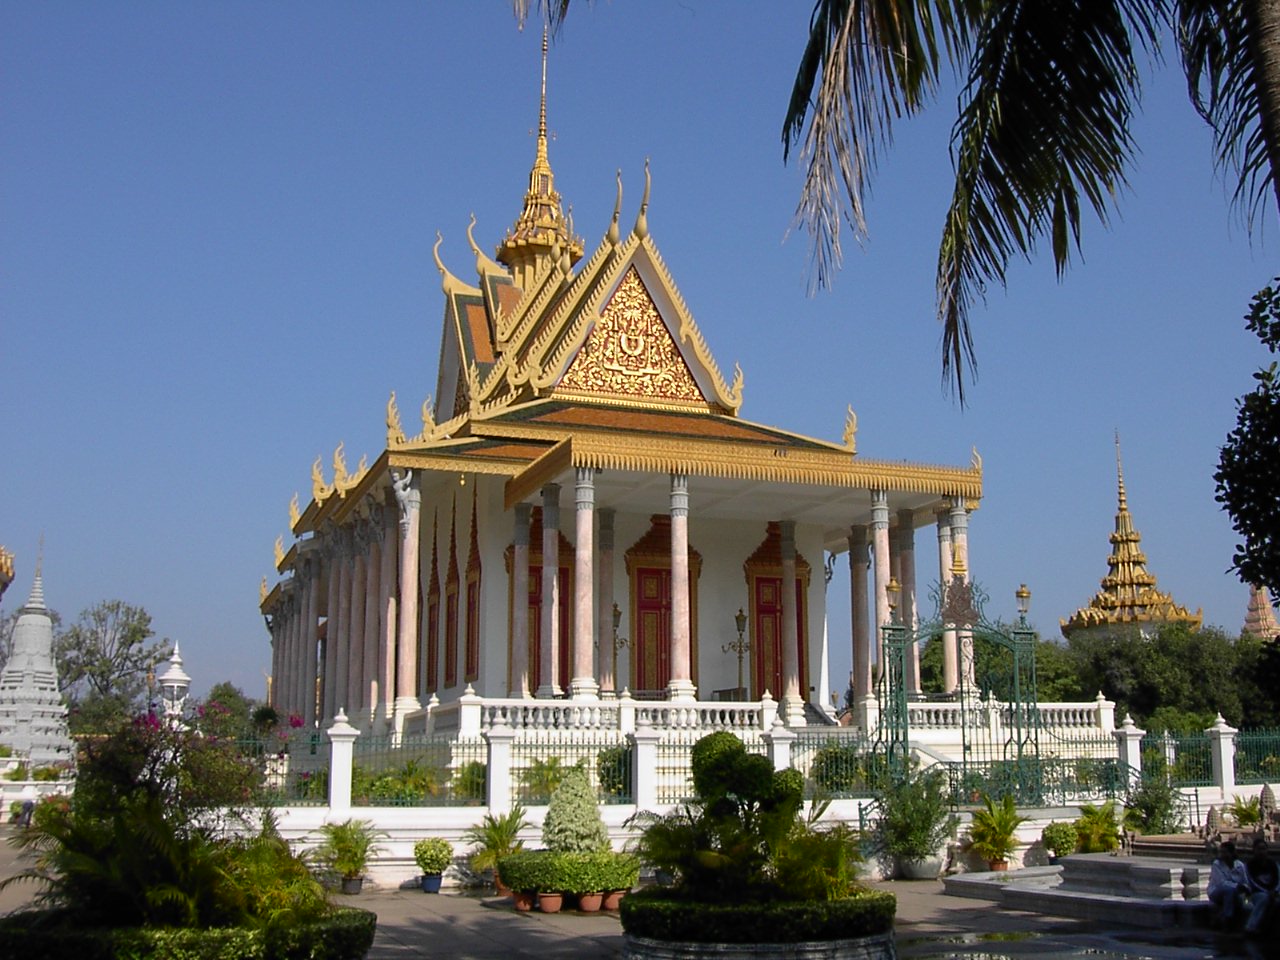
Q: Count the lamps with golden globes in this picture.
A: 2